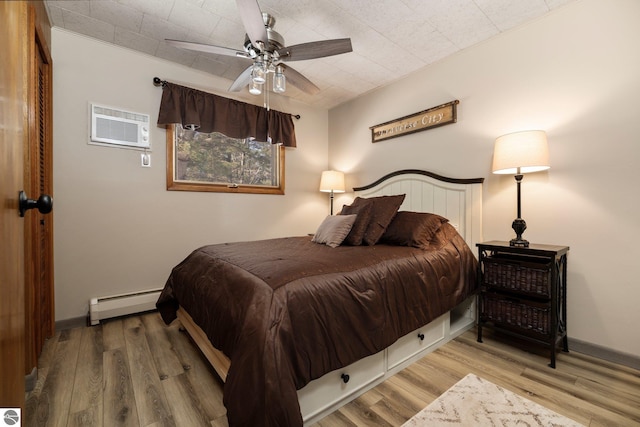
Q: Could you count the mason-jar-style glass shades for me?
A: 3